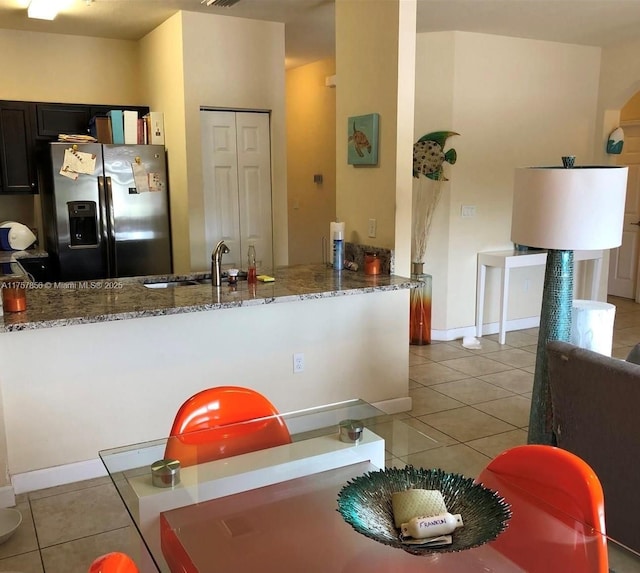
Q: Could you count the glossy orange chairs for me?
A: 3